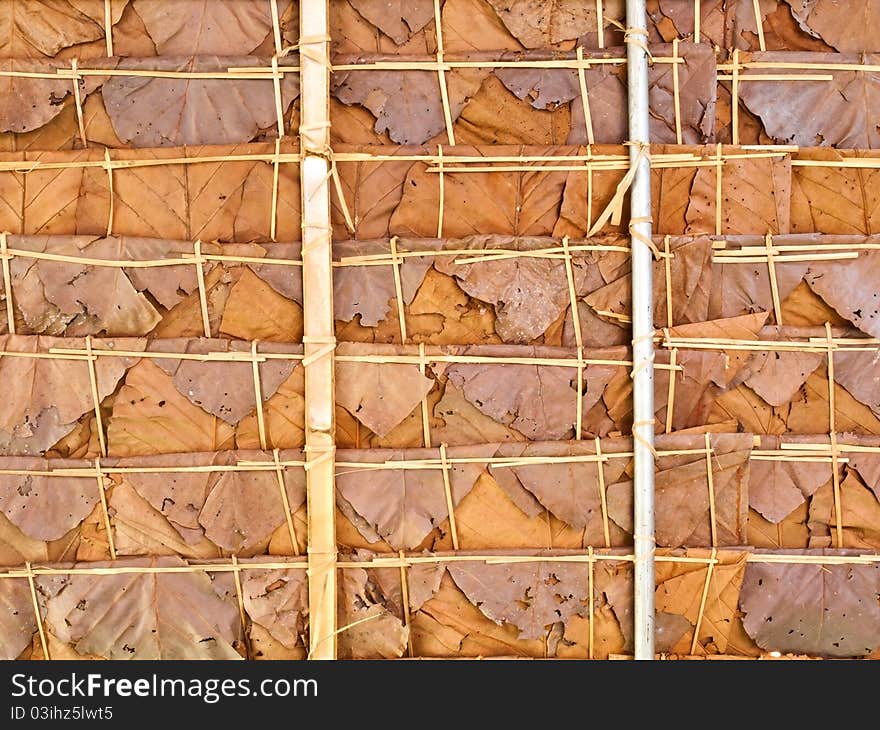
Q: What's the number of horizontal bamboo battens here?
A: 6